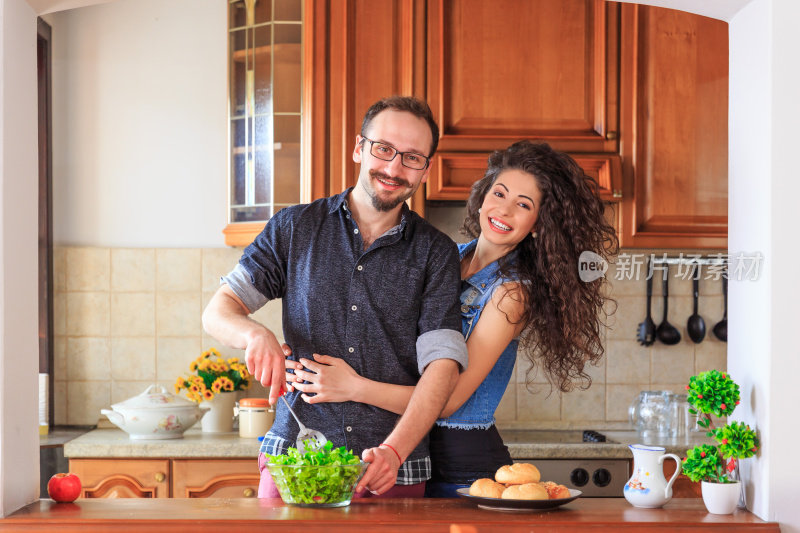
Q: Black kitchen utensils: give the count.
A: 4